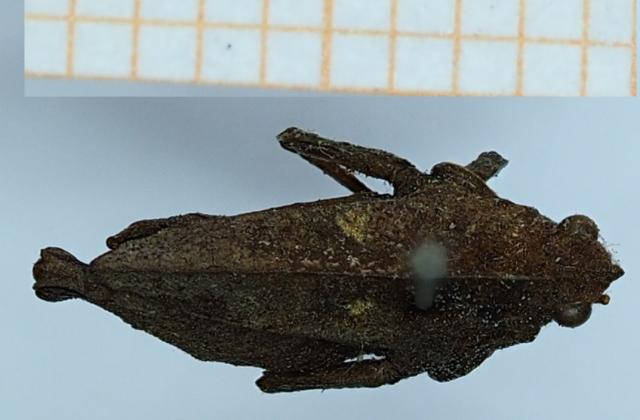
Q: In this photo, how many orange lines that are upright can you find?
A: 10